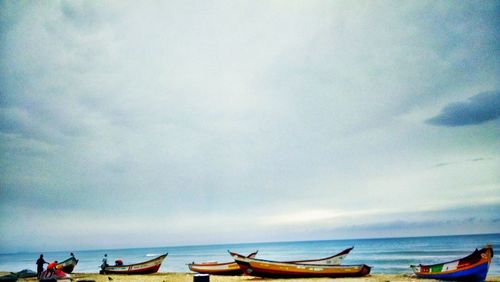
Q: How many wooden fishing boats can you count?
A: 6